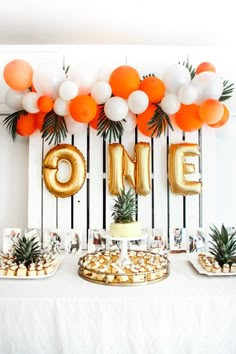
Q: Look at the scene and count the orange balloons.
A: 13